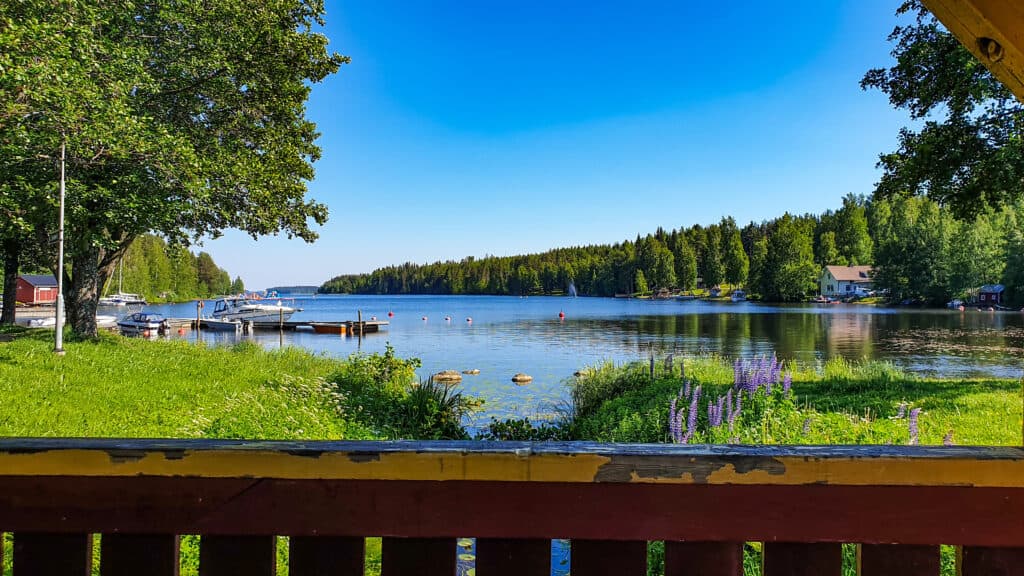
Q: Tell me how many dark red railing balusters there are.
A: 11